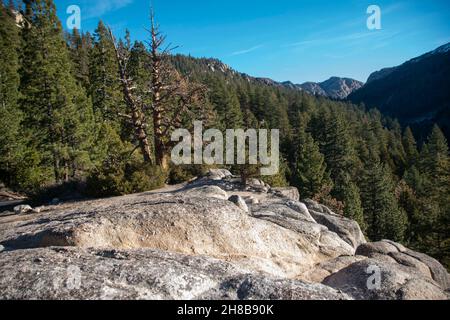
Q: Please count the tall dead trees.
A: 2